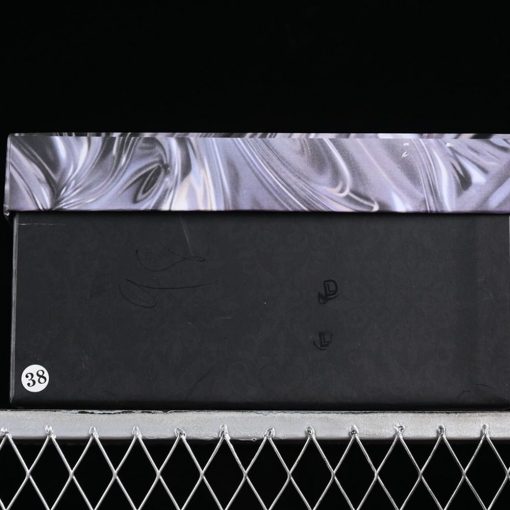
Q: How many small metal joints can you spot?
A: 12